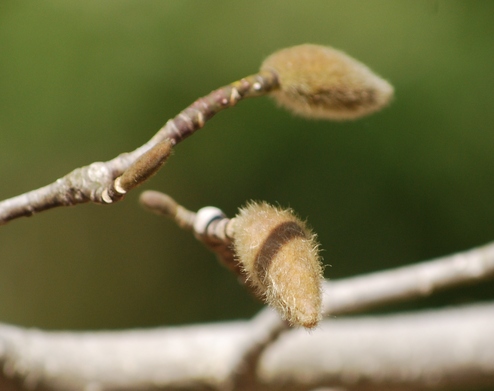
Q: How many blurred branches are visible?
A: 2